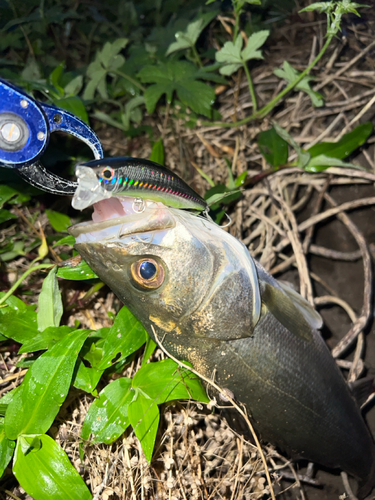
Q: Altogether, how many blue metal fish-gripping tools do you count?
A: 1